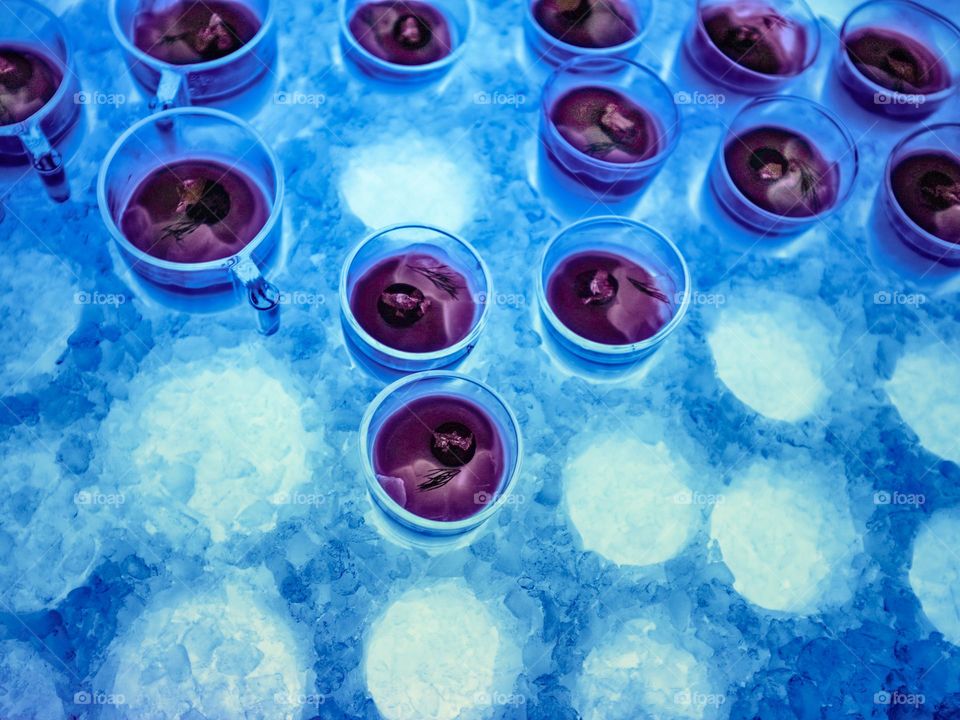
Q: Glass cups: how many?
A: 13